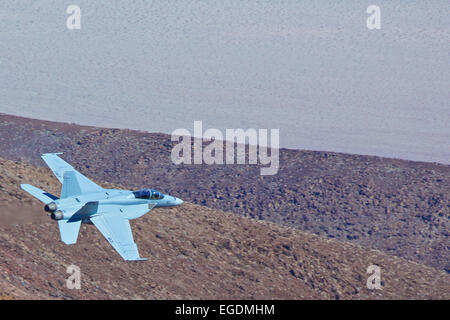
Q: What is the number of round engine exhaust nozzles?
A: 2